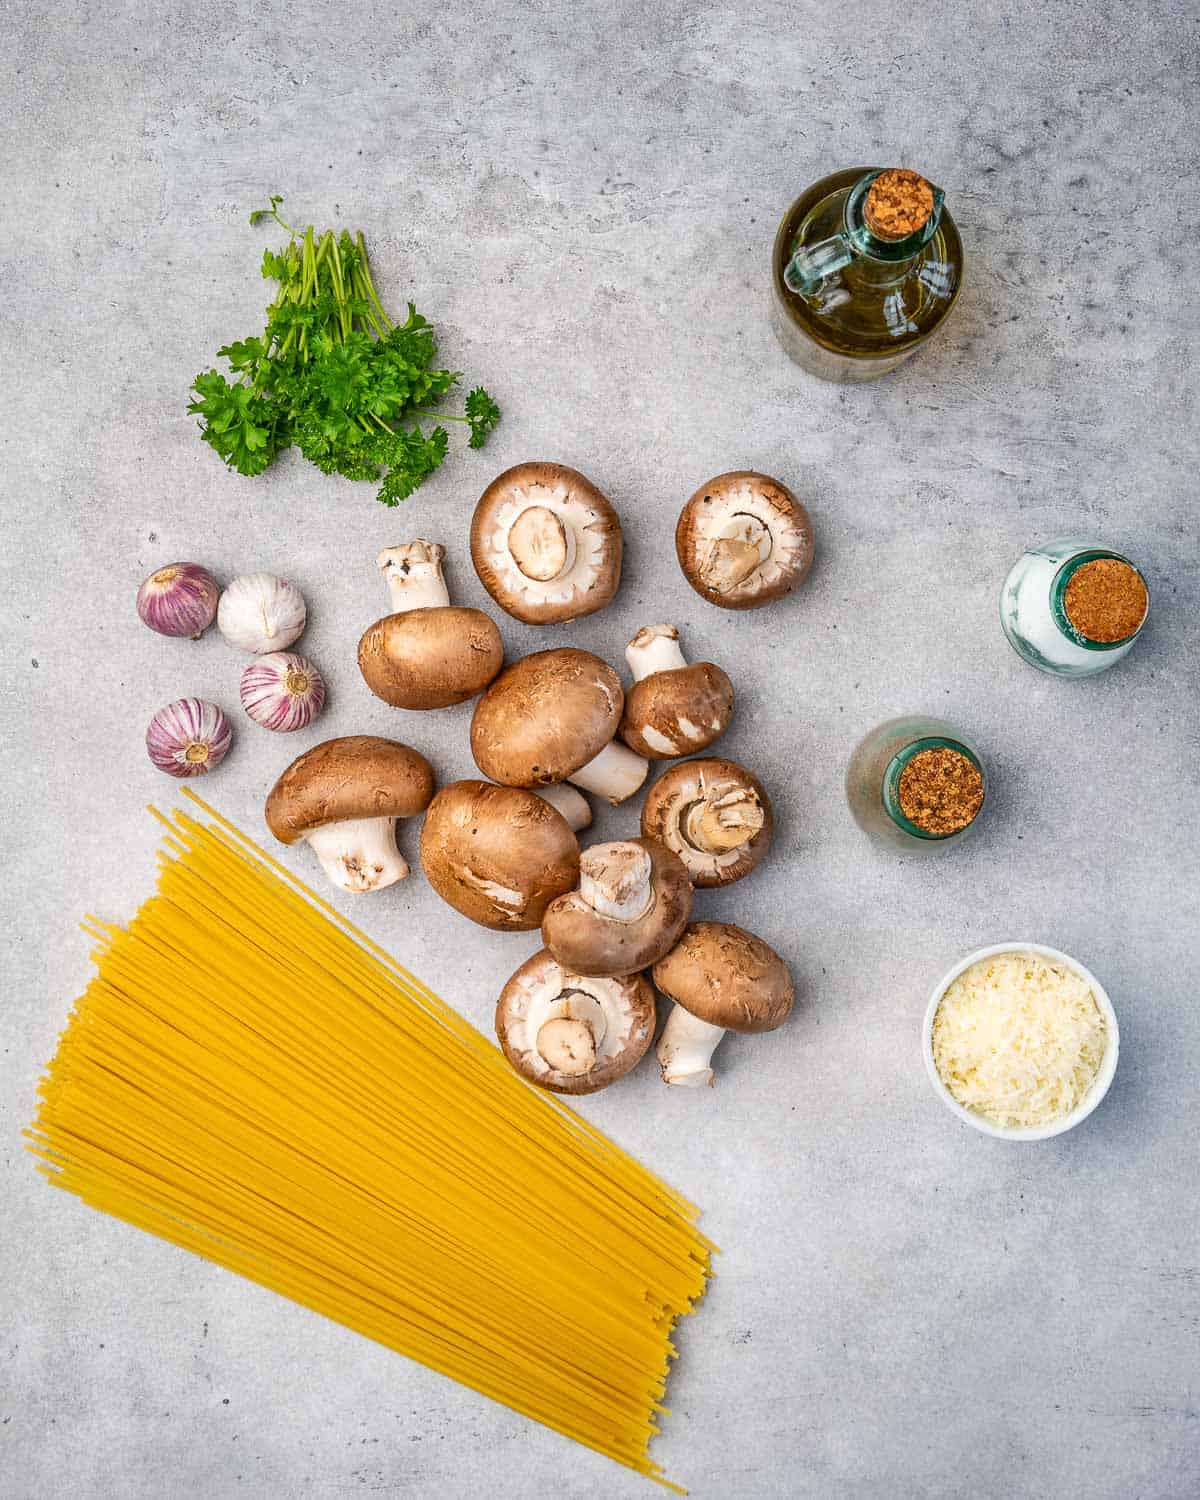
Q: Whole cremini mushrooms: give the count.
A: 11